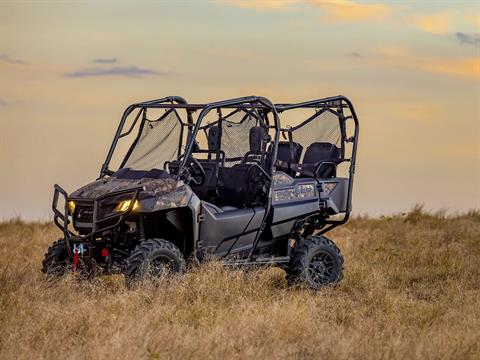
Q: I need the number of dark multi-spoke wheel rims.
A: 2